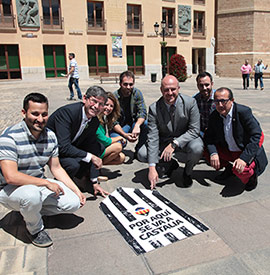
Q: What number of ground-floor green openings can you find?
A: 5